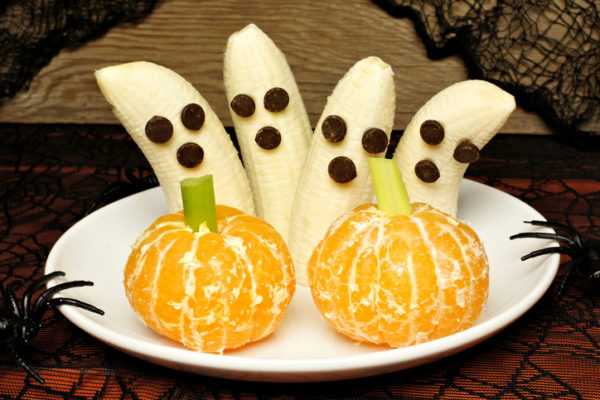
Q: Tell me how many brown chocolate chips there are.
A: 12